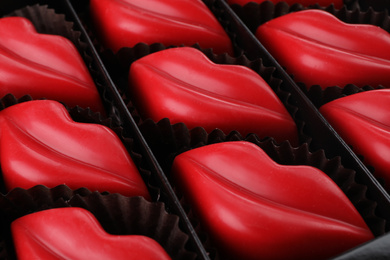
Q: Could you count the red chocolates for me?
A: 9